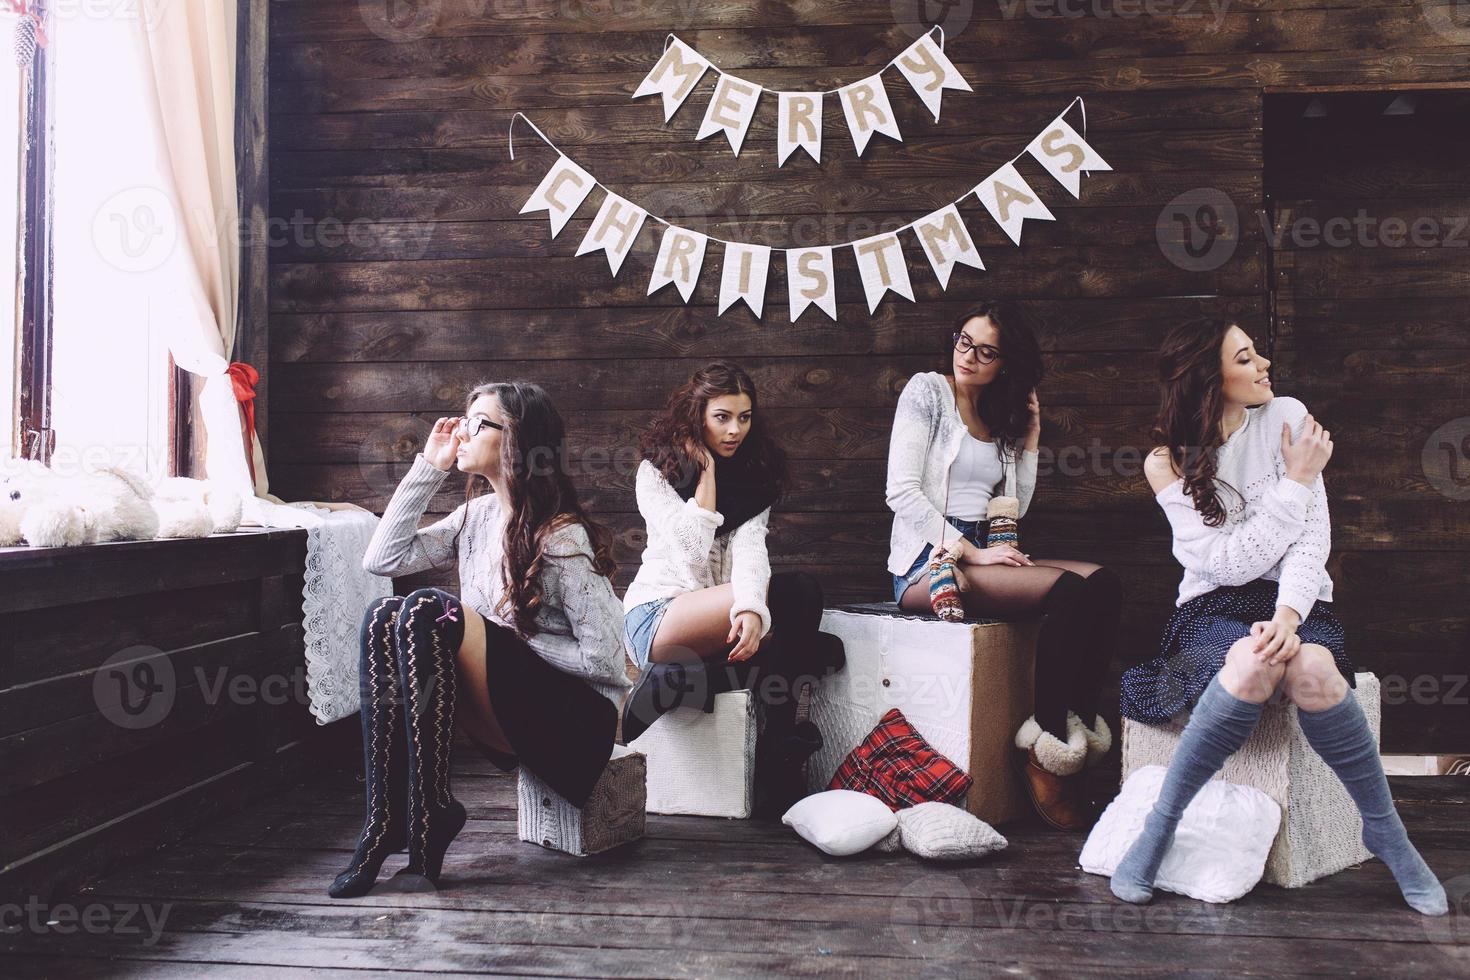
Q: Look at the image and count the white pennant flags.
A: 14